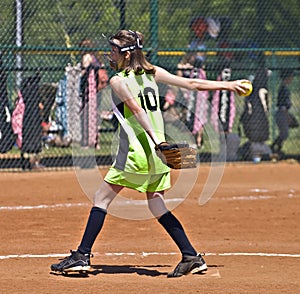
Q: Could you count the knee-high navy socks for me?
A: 2